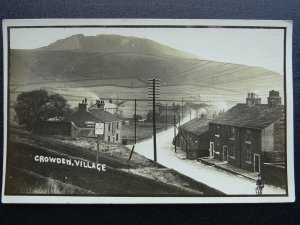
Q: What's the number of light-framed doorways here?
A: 3